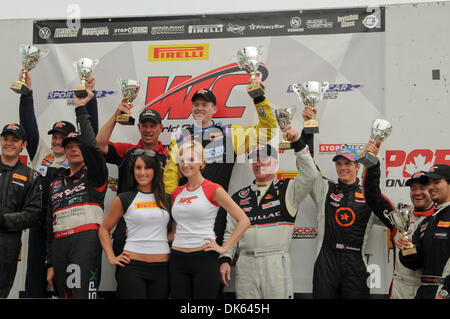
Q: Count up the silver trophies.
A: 8